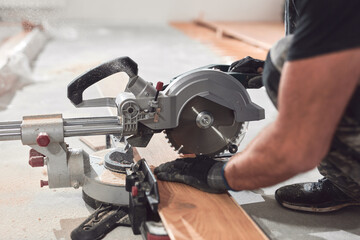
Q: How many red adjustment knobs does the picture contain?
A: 5